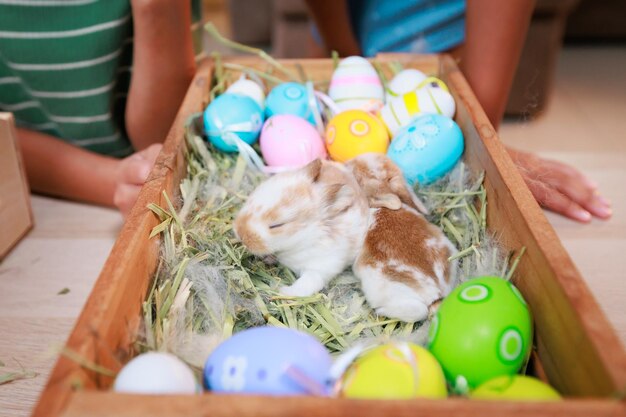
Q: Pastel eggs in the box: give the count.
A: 14